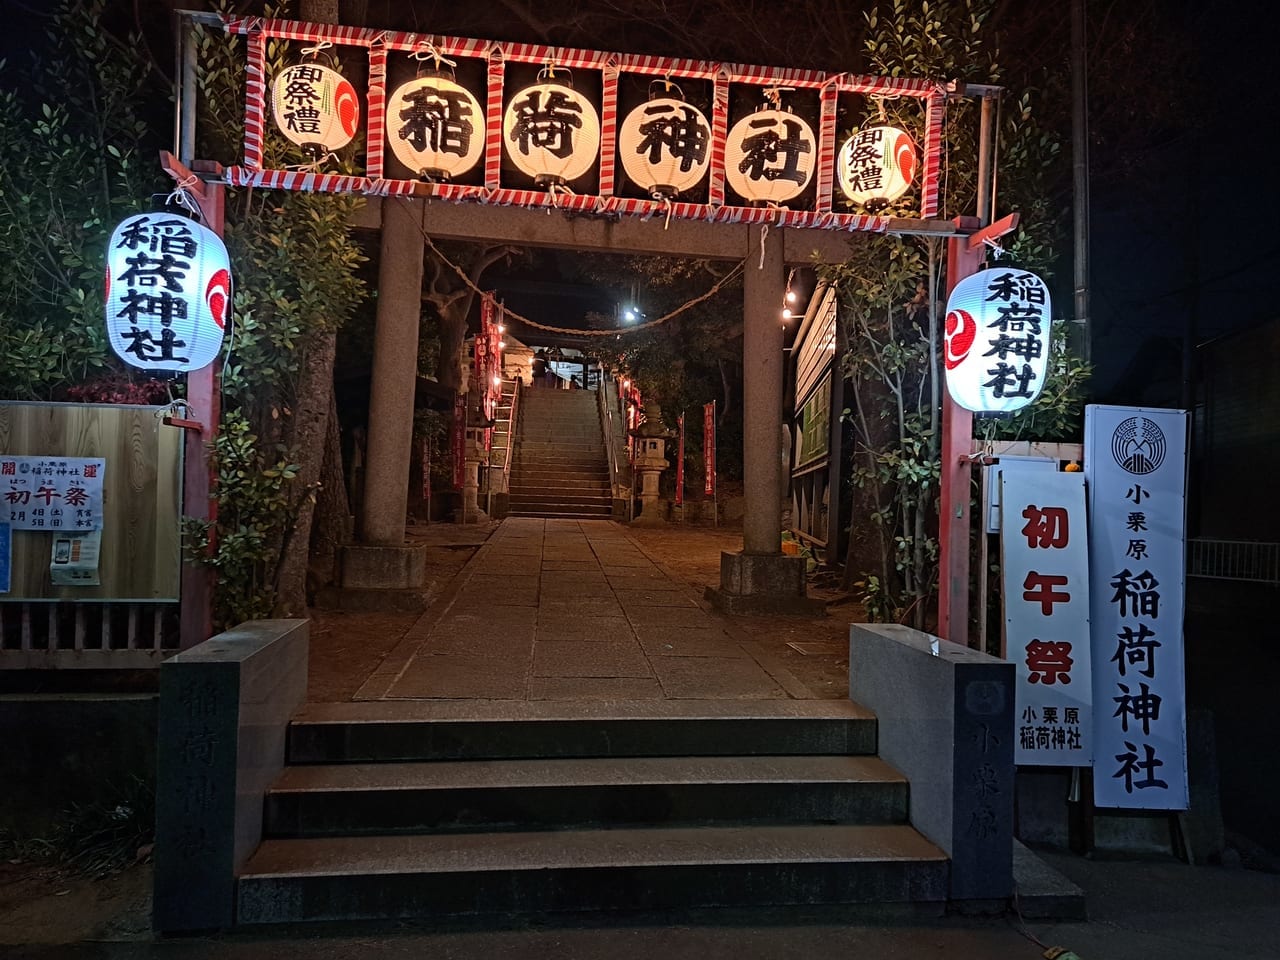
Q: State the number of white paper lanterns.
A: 8